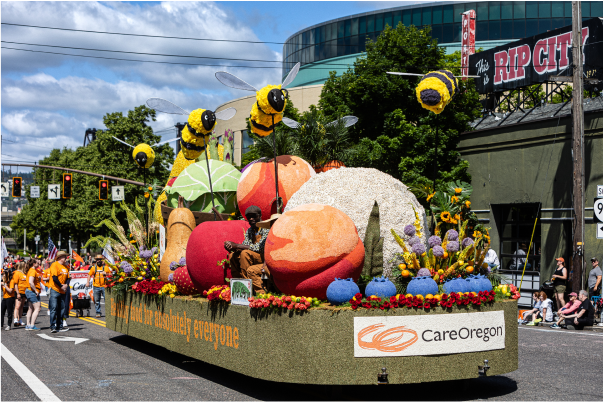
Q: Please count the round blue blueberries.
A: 5